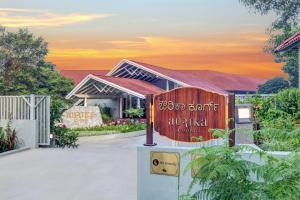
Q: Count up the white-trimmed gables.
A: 2